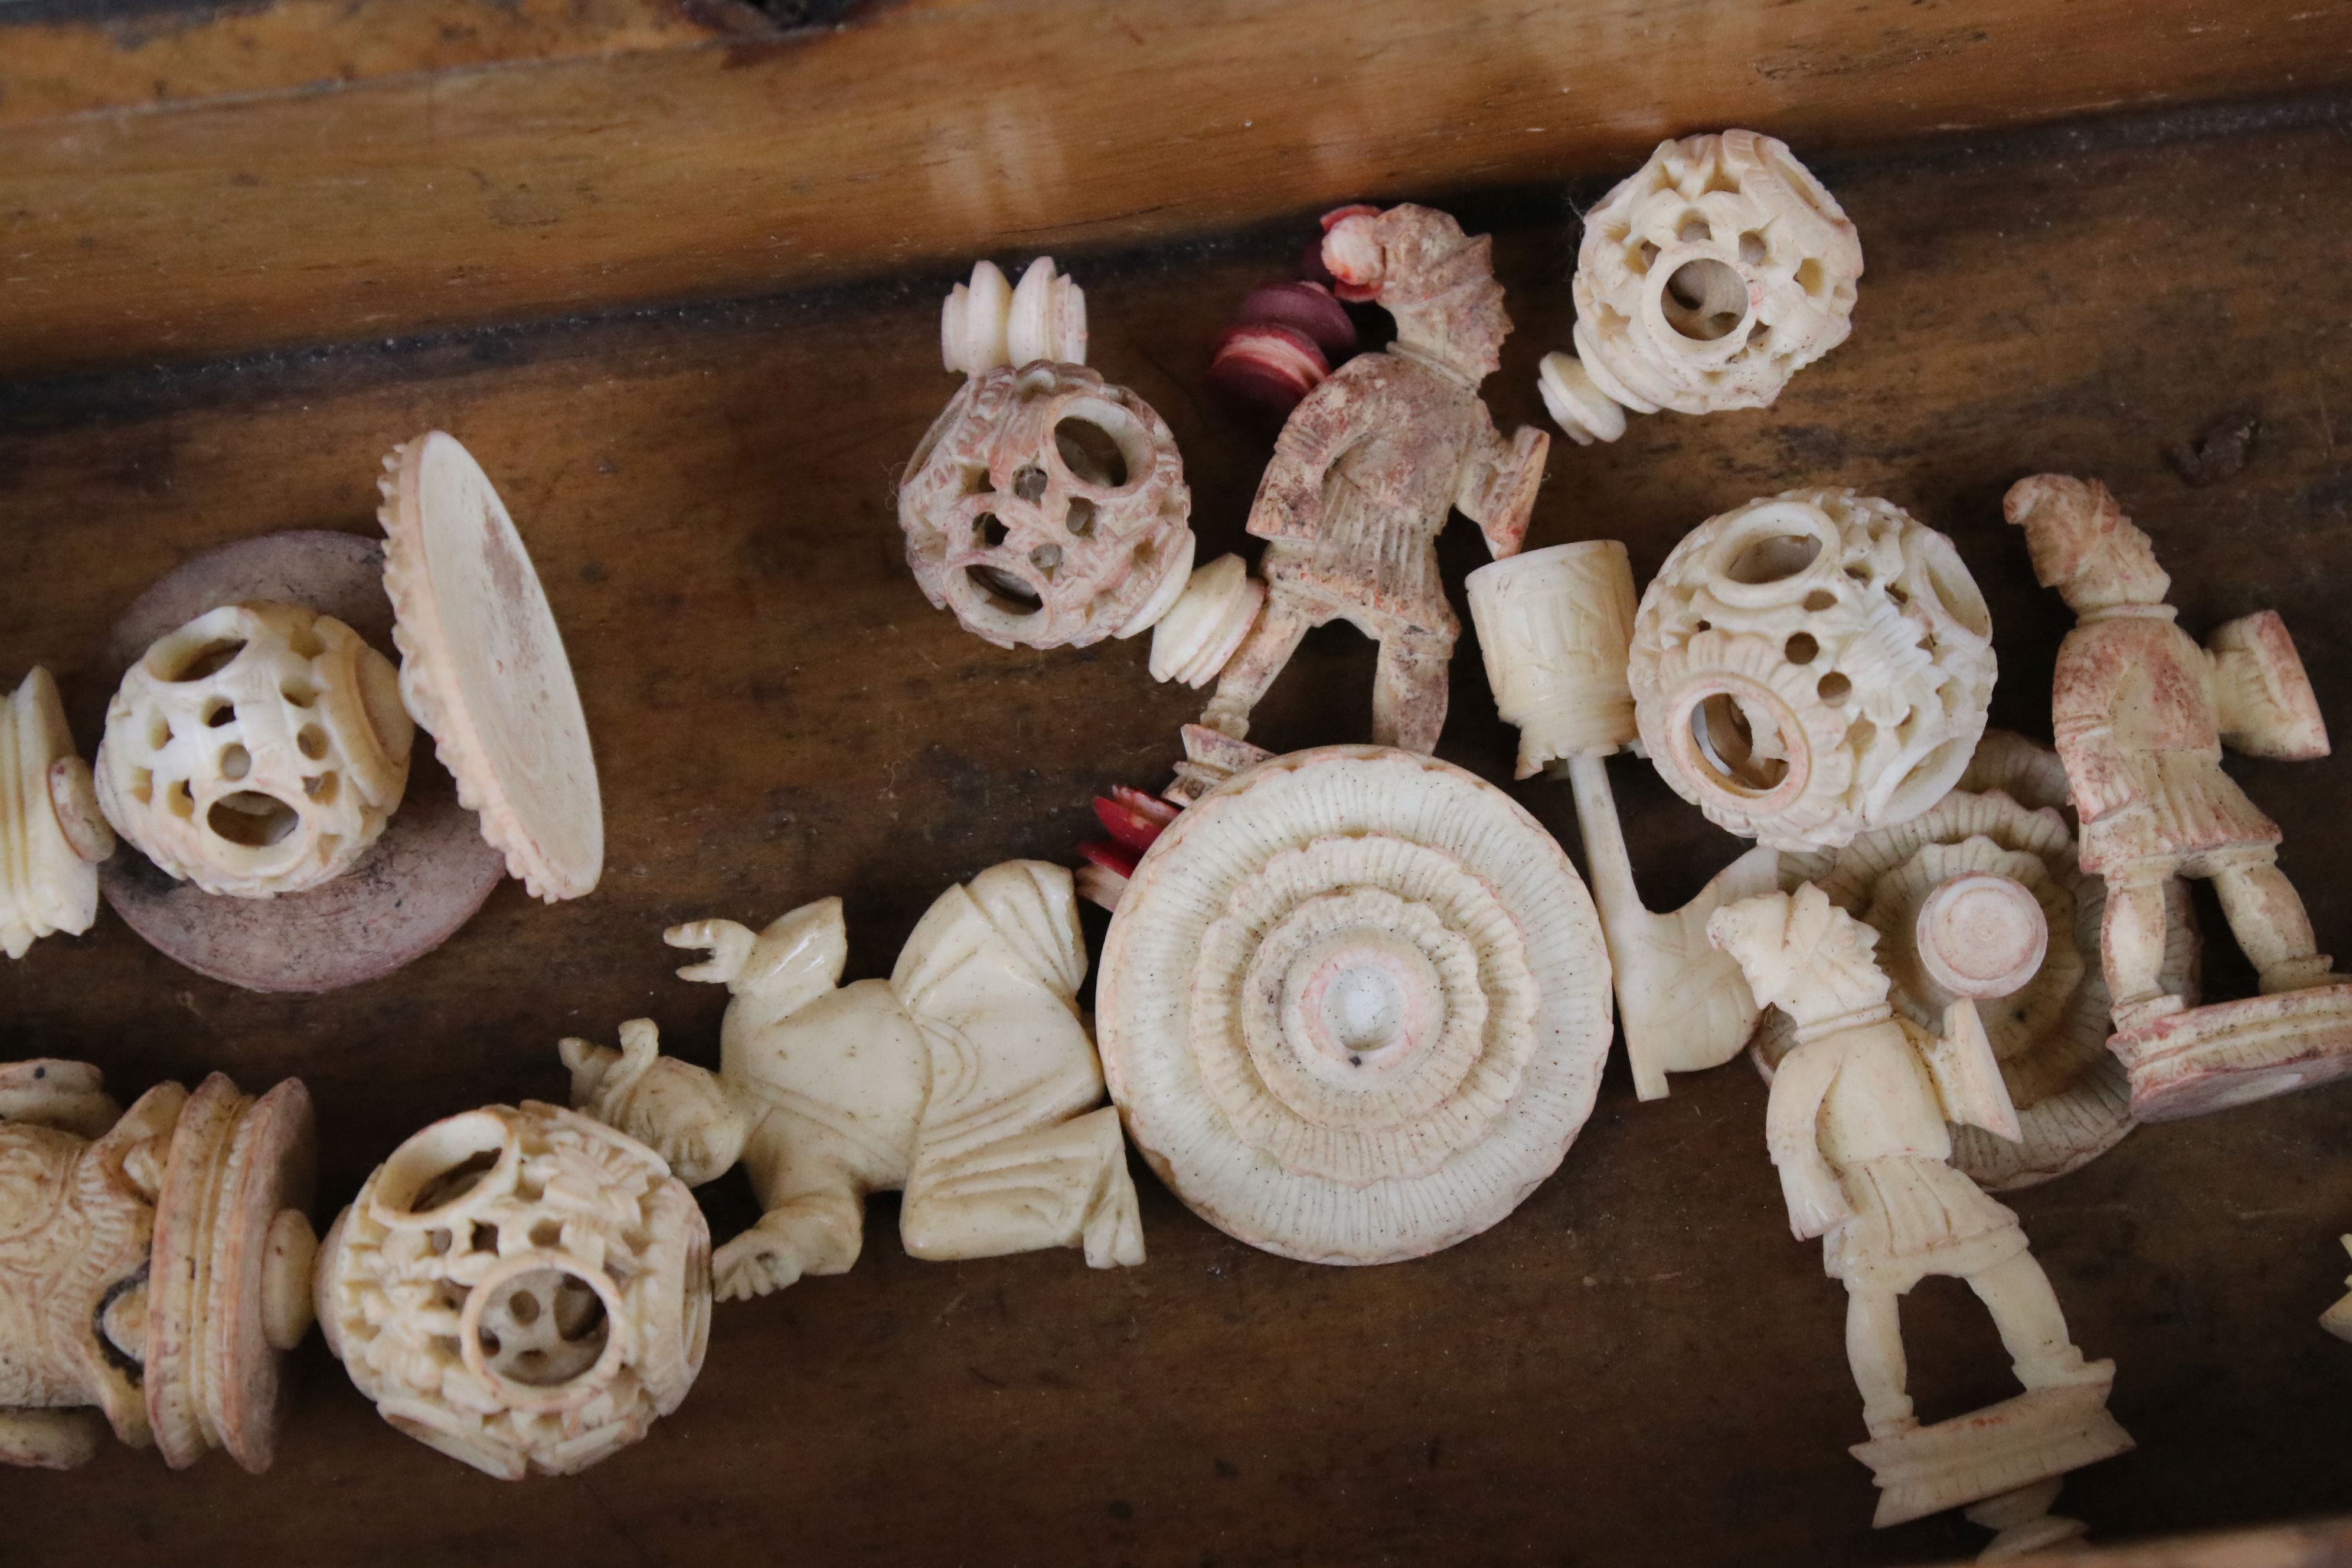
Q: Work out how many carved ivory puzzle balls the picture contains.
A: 5